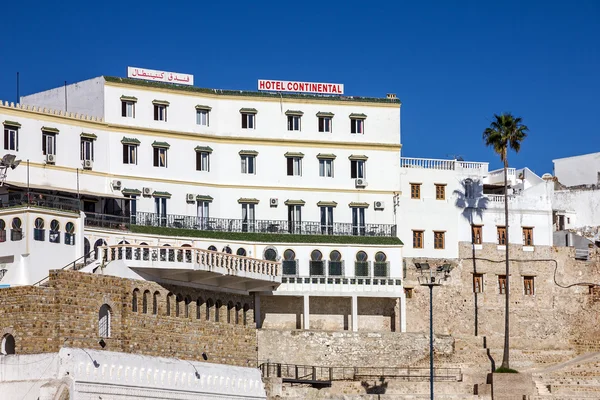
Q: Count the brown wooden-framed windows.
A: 10